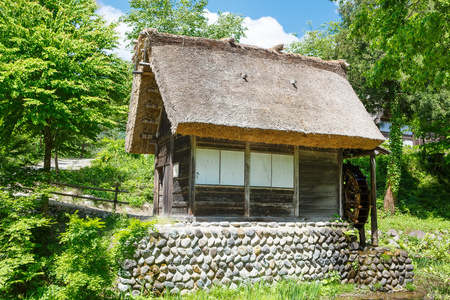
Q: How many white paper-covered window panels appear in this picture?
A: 4